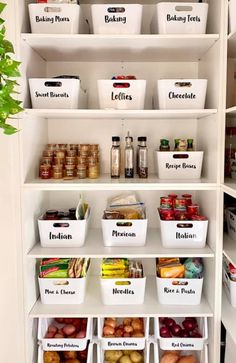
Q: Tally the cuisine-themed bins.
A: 3